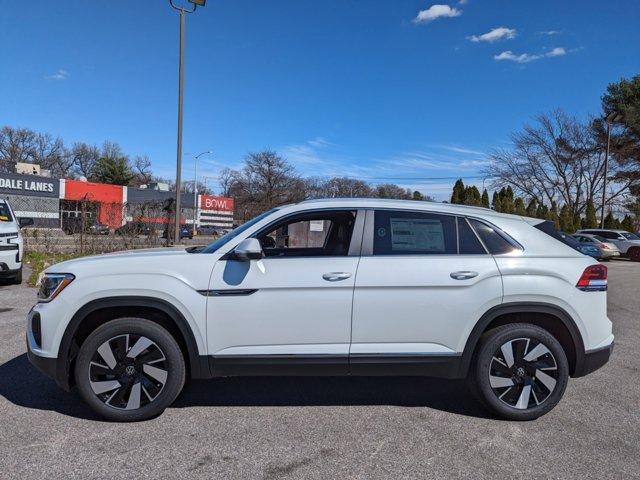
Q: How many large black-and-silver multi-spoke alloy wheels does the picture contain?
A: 2